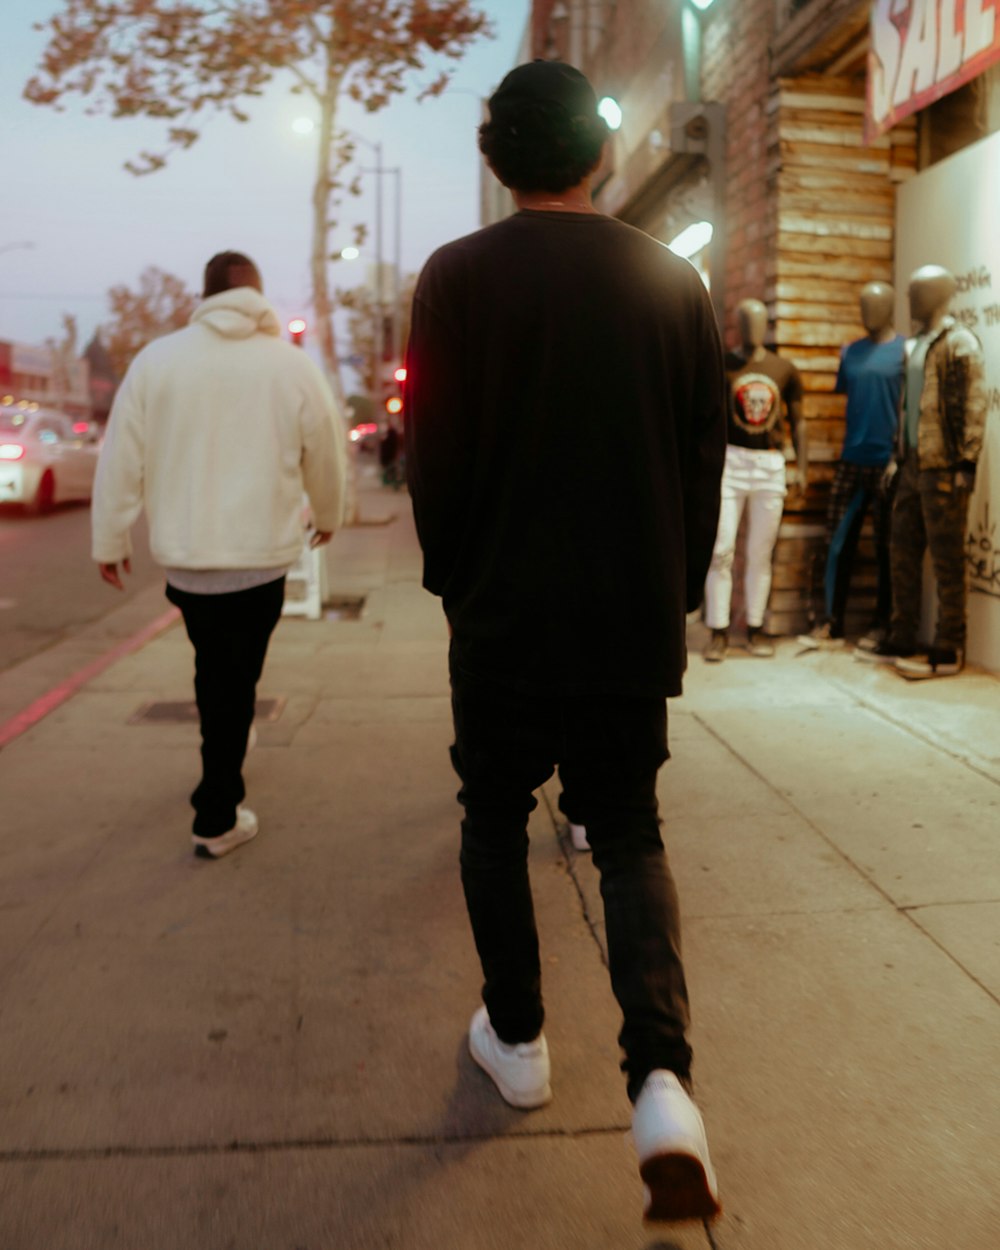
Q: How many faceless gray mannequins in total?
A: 3